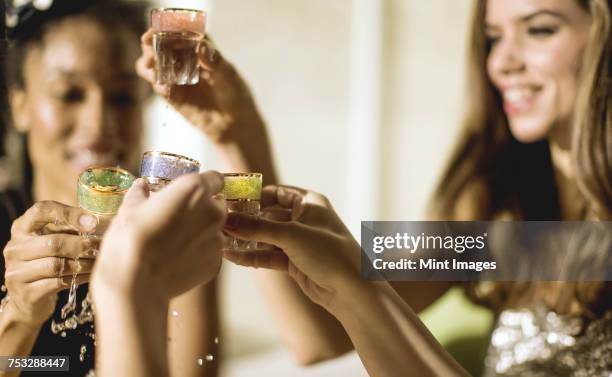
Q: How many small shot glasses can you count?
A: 4